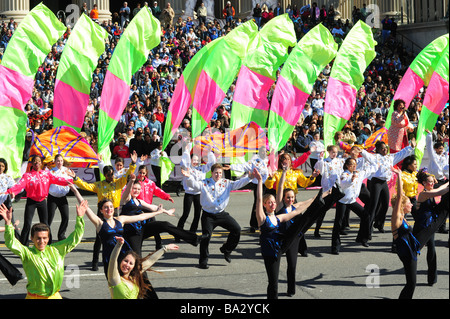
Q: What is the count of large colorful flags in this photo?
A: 10